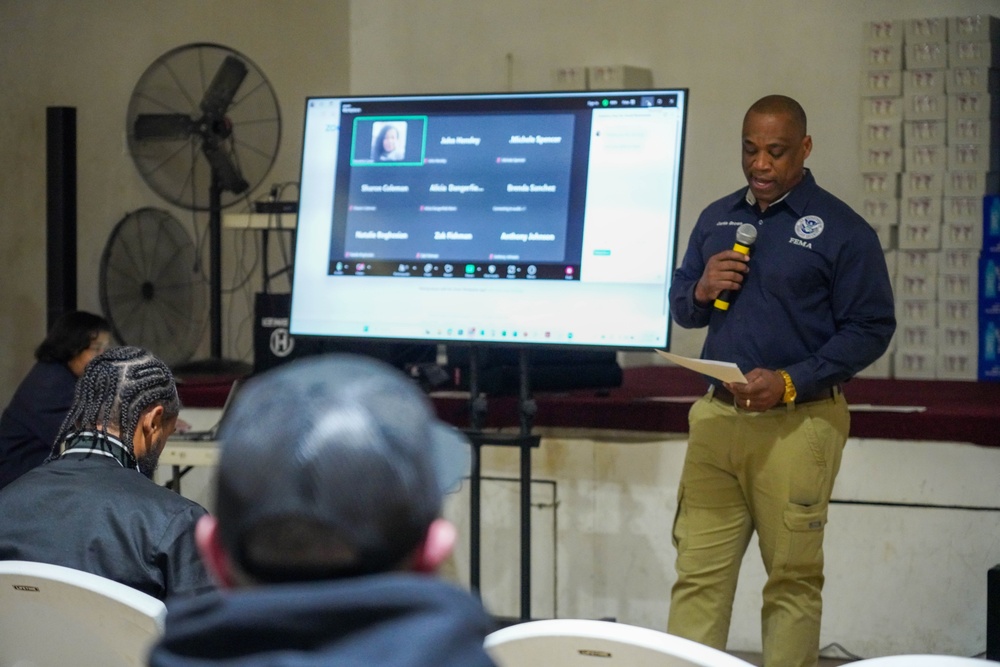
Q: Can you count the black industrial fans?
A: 2